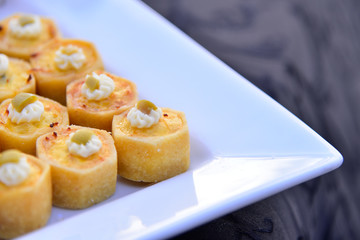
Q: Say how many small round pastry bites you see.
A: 8